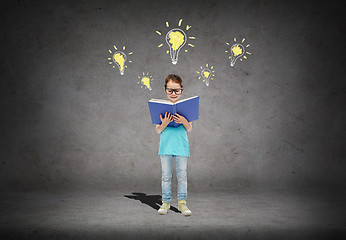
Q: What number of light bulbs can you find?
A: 5